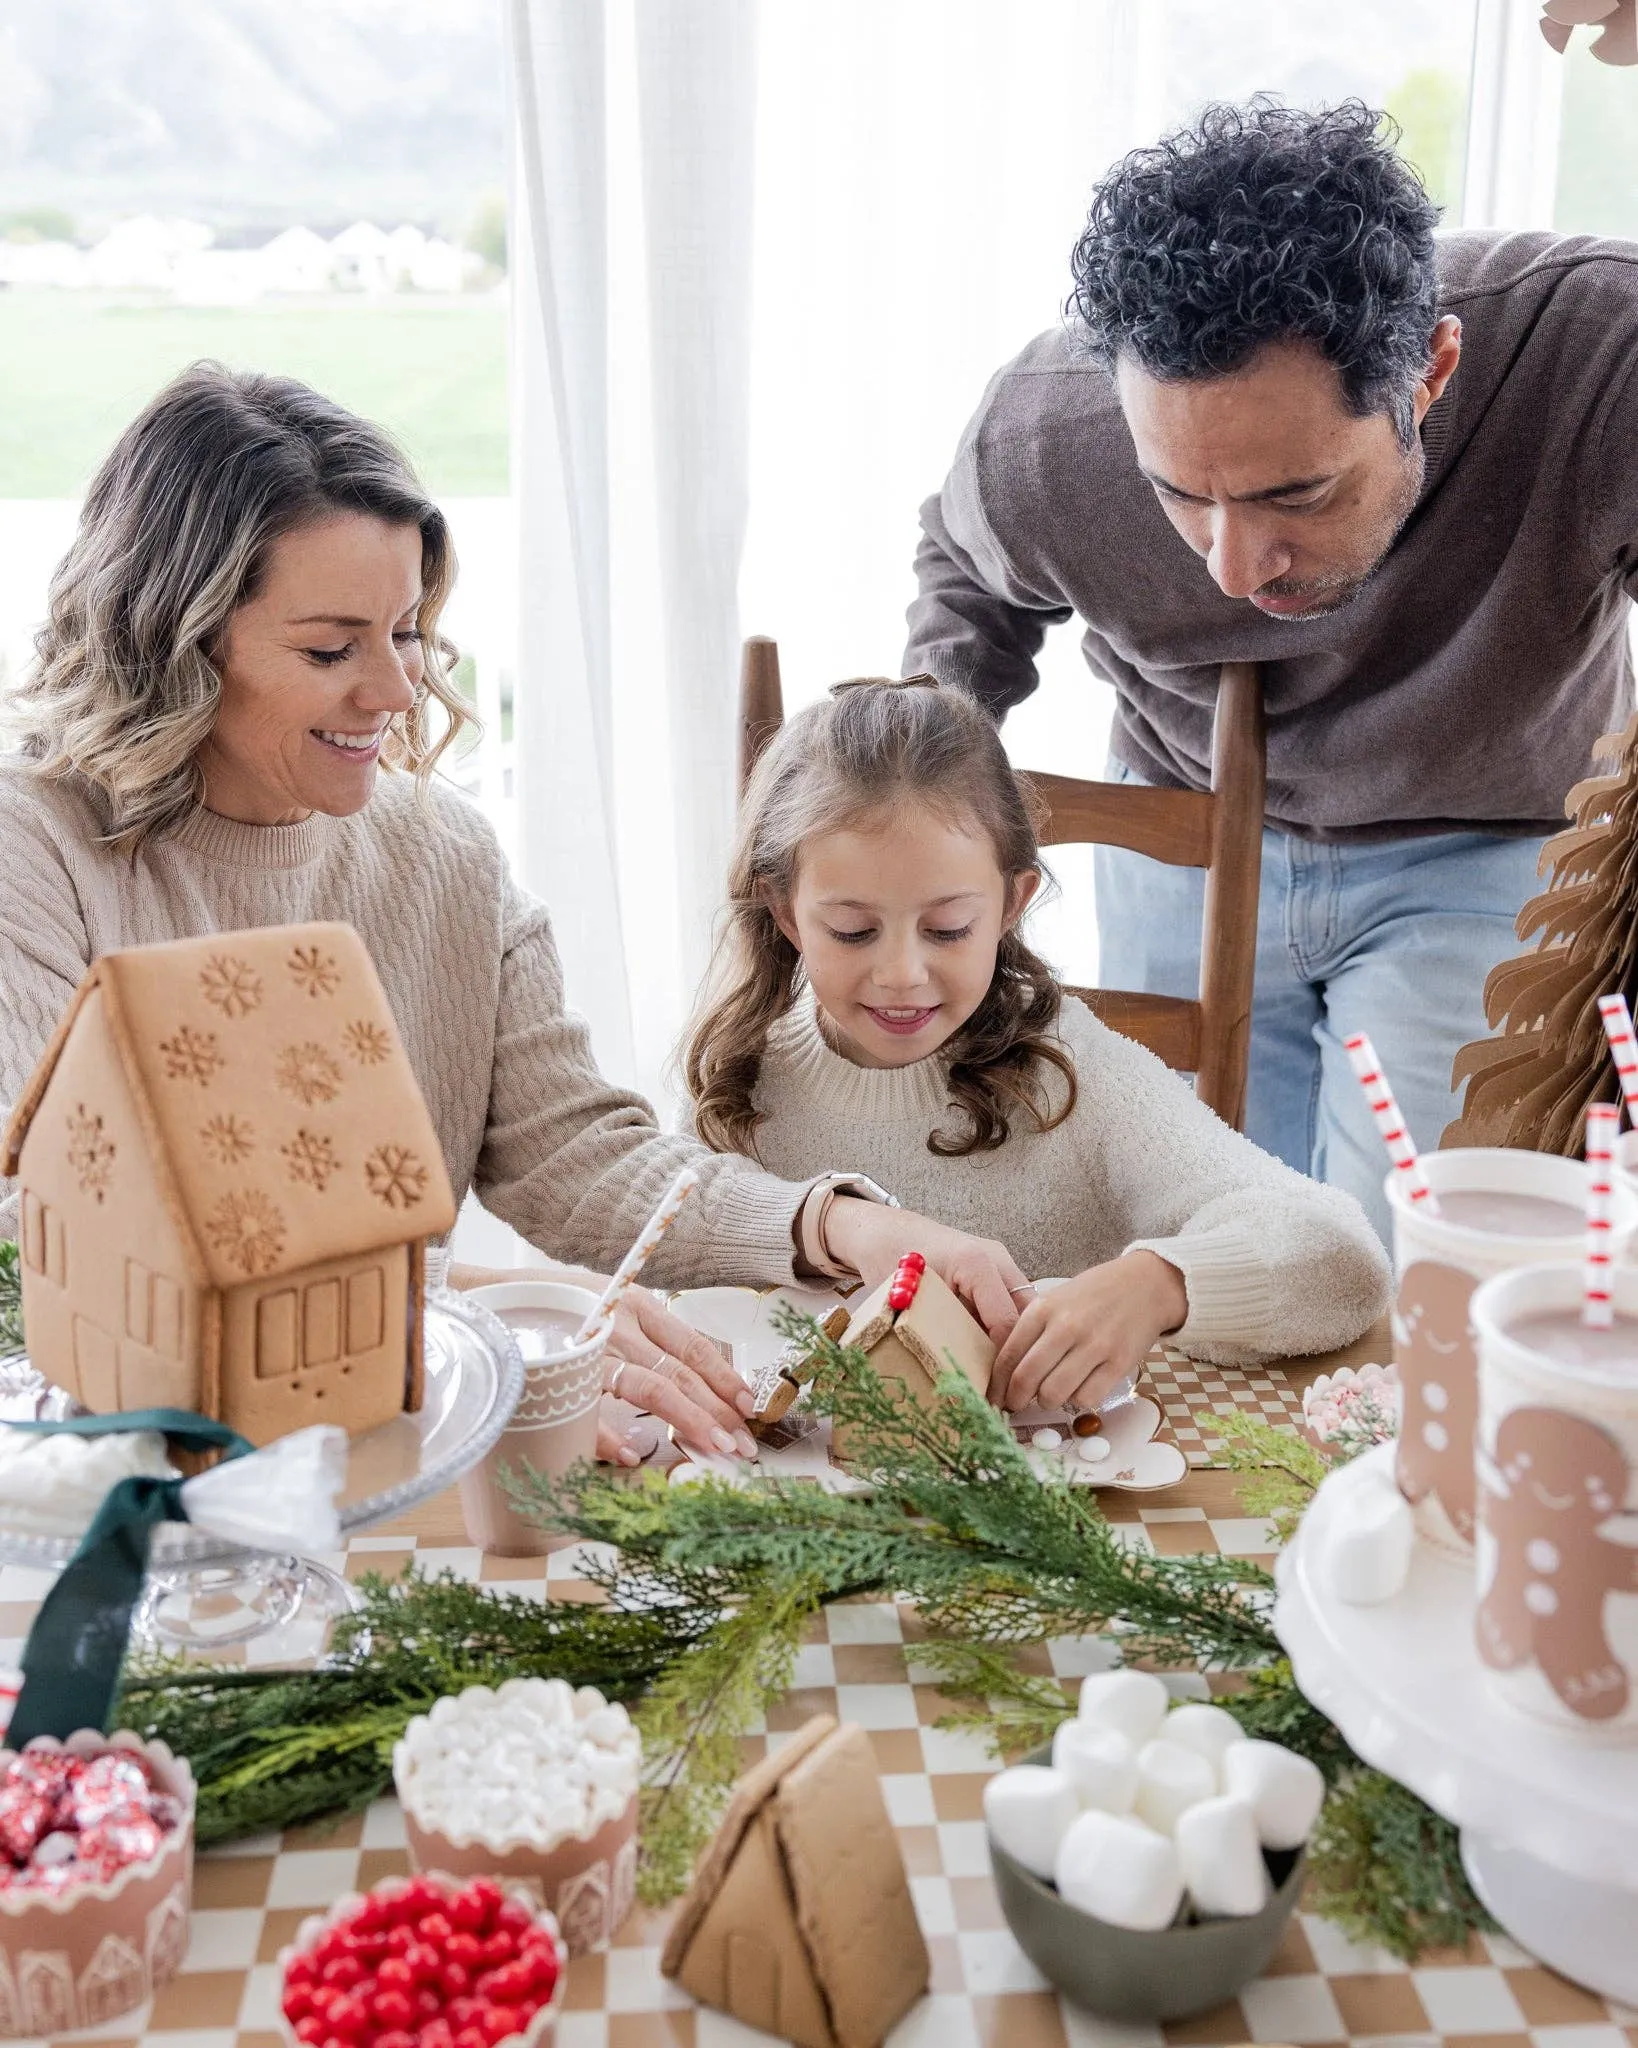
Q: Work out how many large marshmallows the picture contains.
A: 9